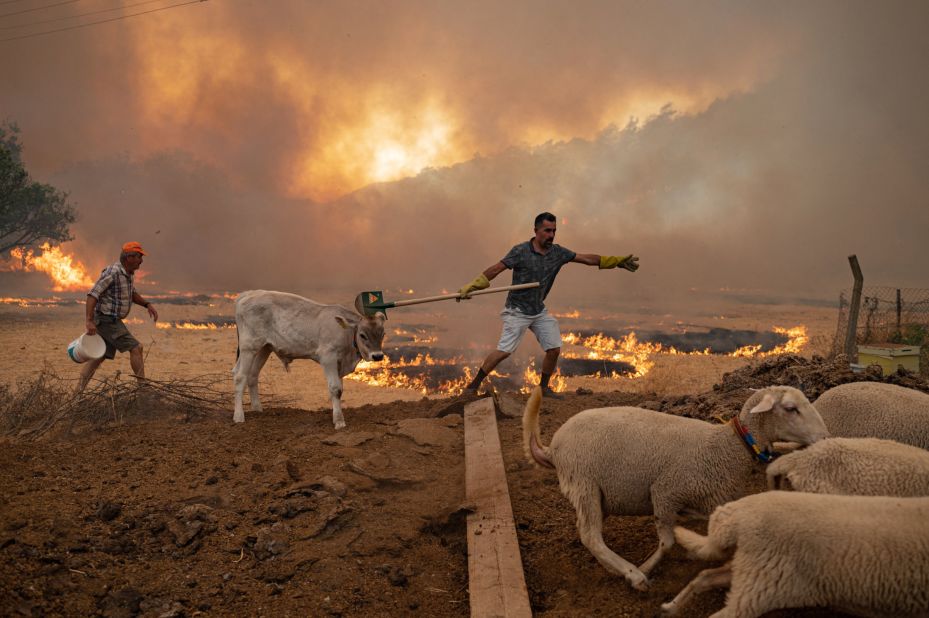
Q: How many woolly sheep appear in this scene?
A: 4